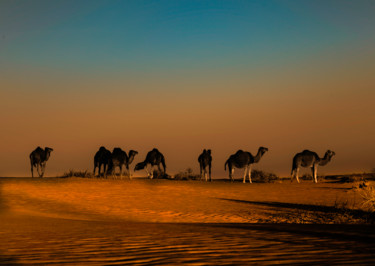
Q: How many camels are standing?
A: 7